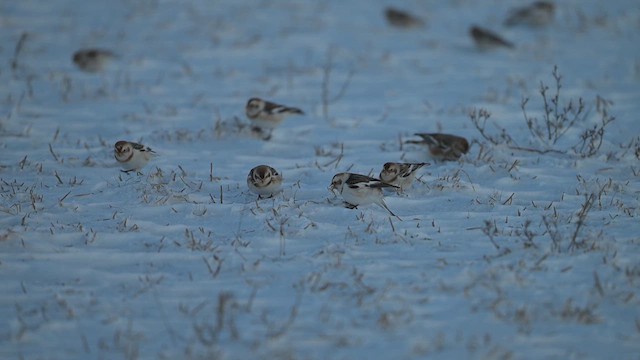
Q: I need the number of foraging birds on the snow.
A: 10